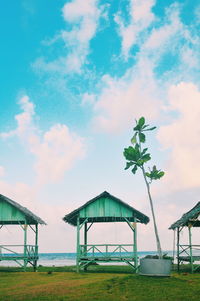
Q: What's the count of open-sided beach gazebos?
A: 3